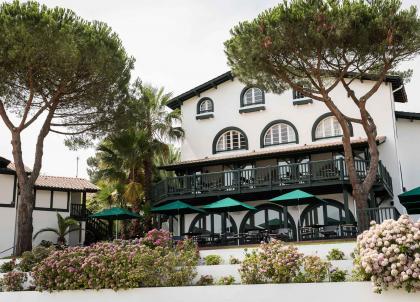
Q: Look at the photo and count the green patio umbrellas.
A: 5